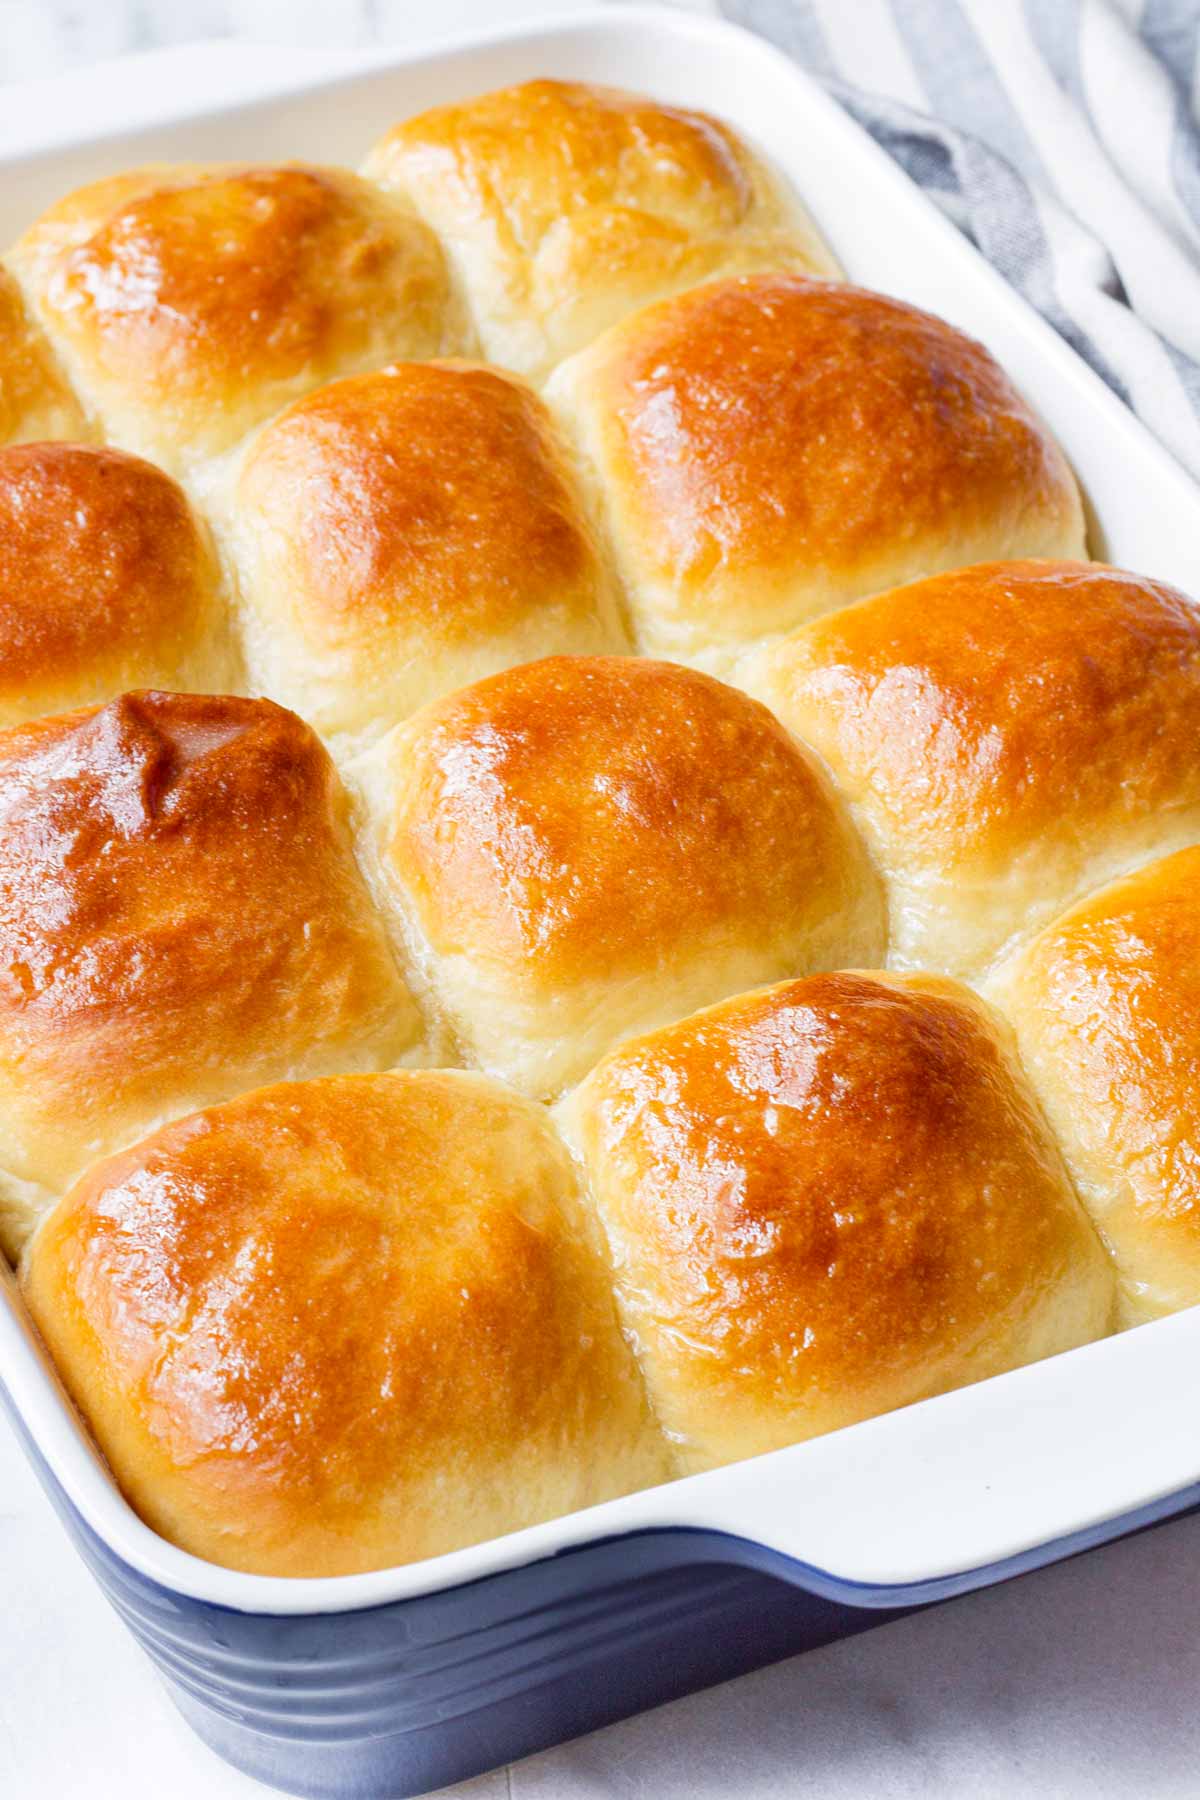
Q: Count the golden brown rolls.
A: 12